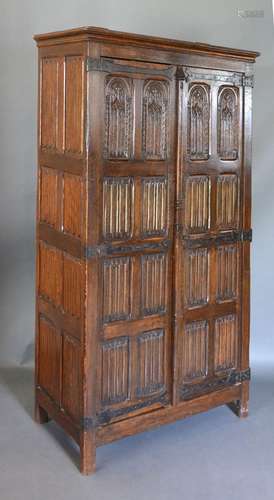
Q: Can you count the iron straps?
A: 6